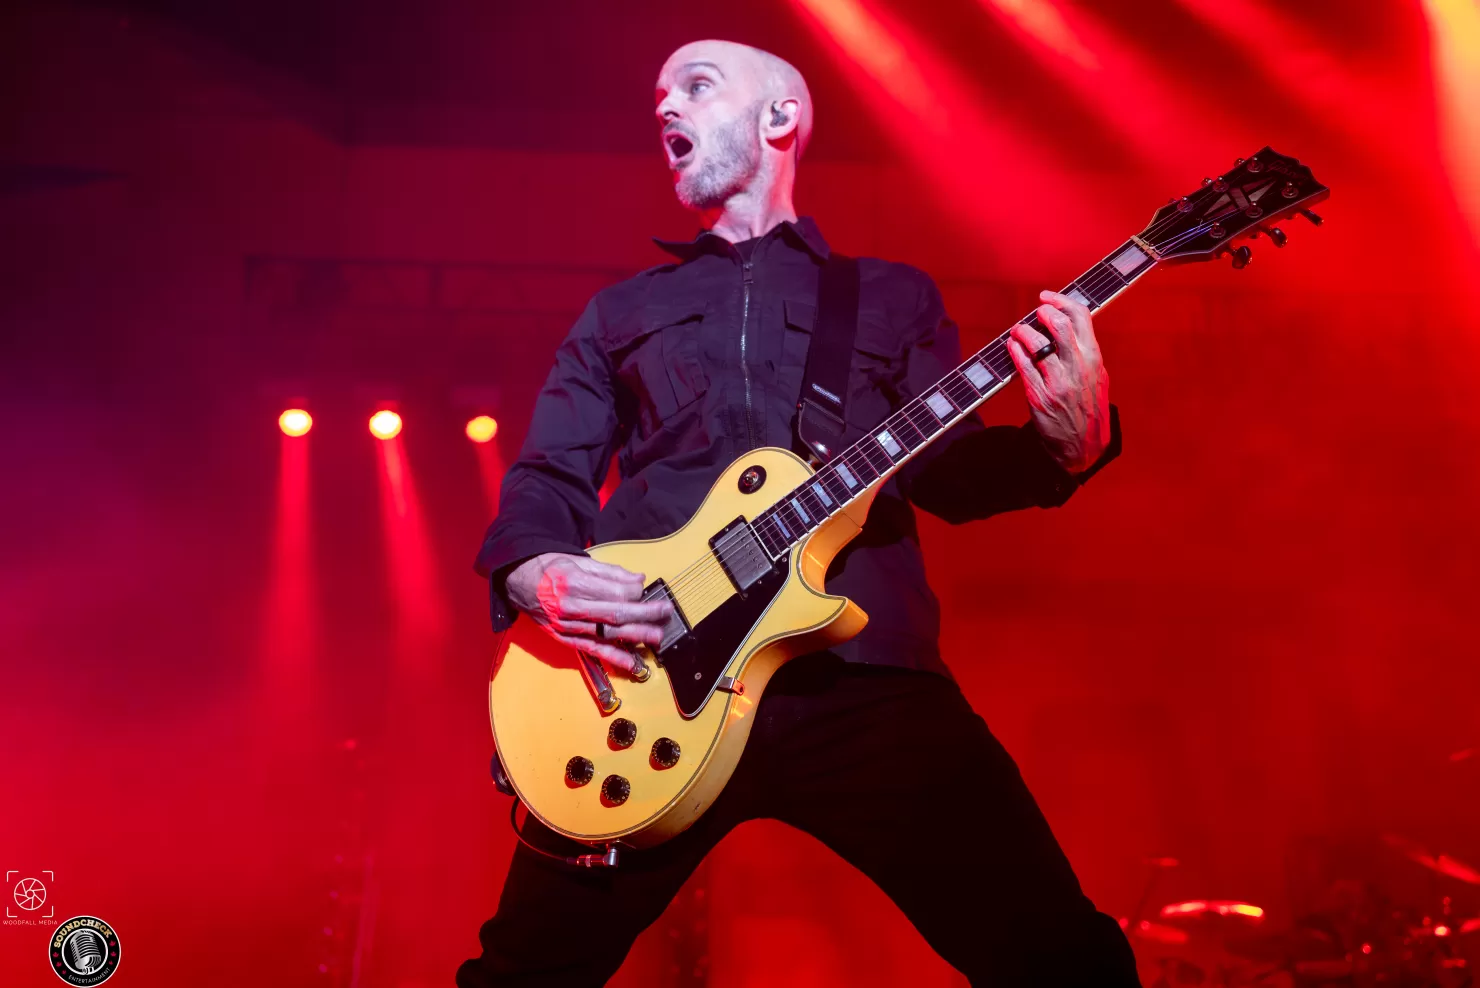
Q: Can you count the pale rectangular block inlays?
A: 9